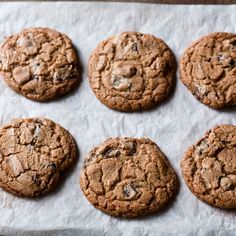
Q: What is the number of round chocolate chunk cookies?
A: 6